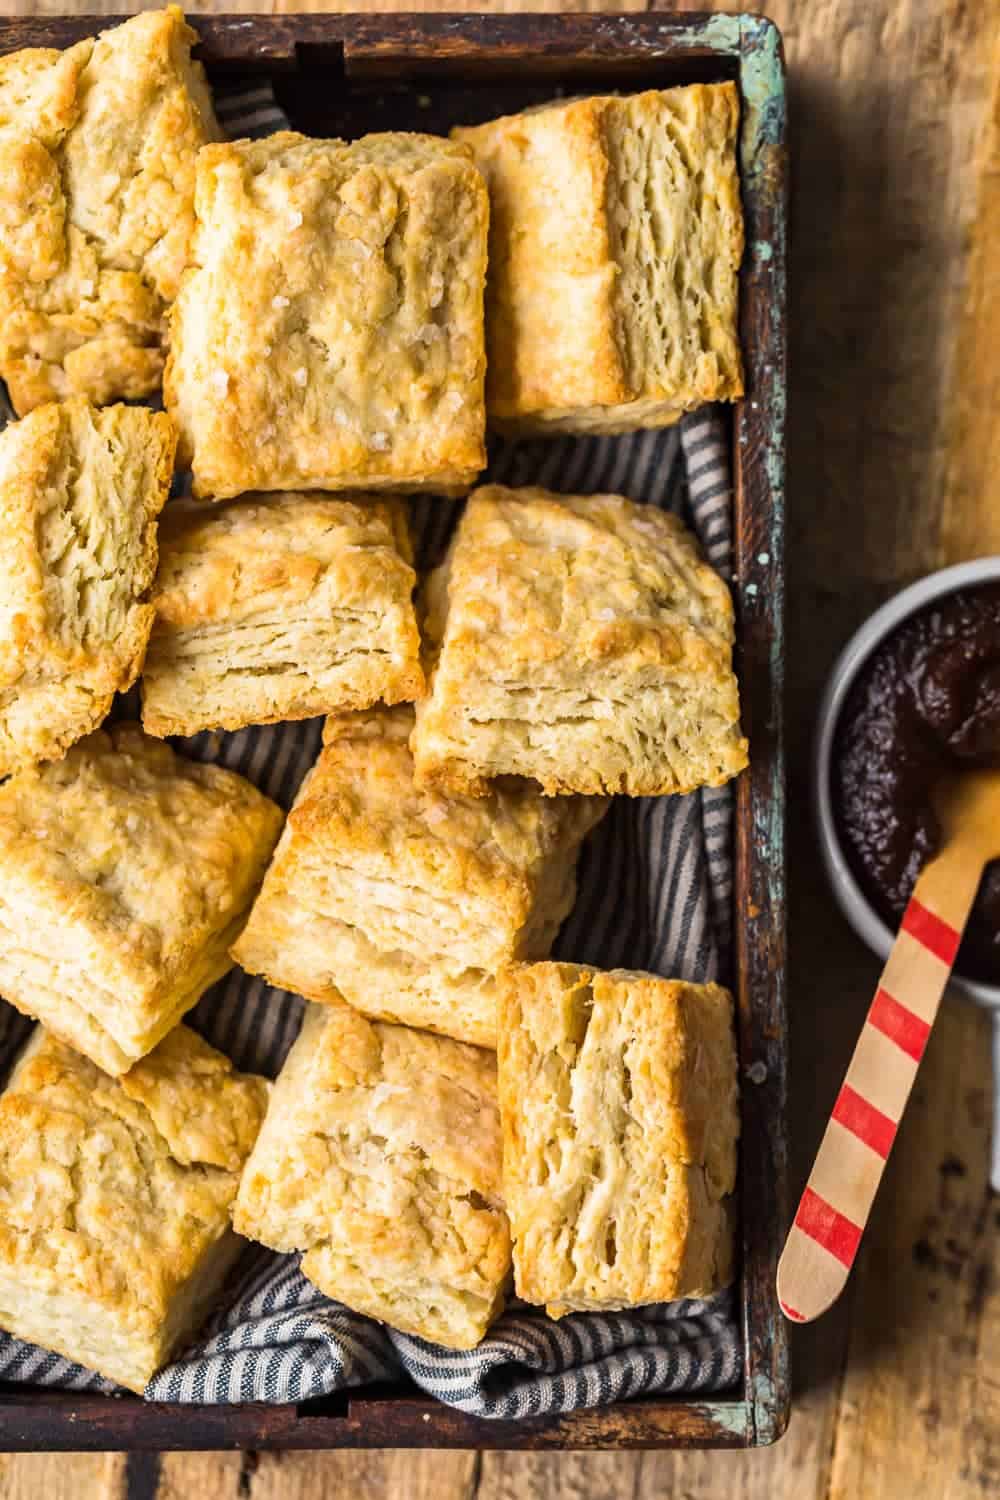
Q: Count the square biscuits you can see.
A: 11